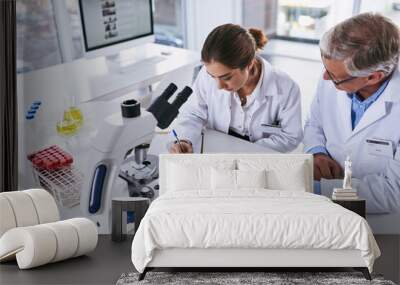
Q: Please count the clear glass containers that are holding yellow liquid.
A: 2